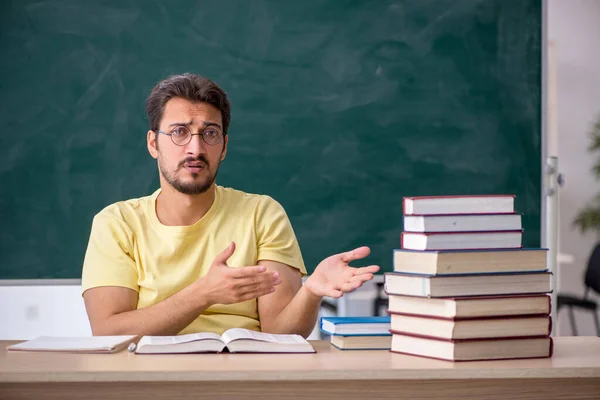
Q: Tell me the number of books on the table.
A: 11